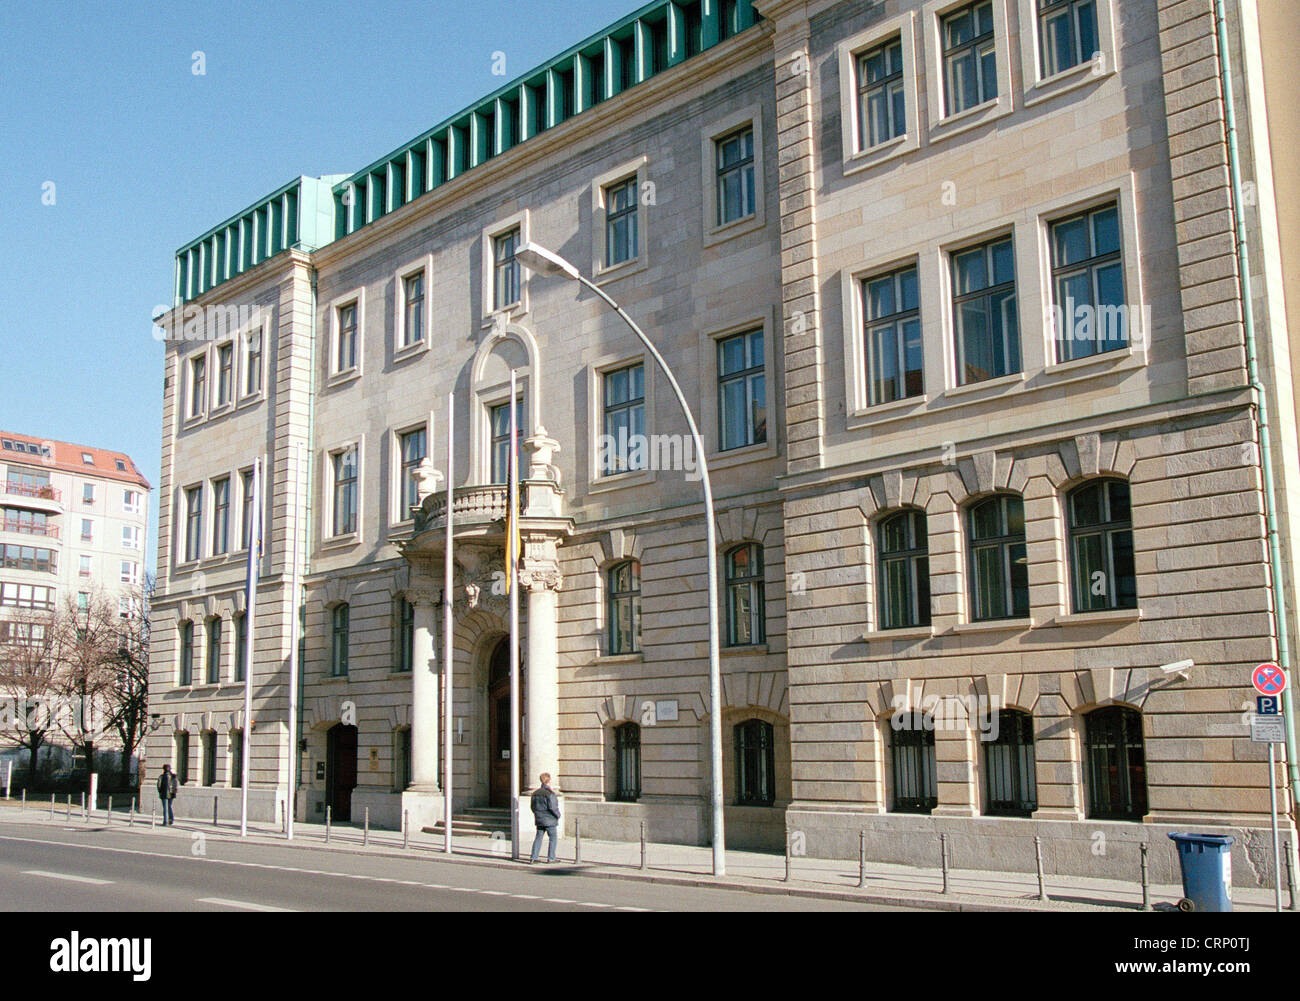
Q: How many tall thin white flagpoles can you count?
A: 4